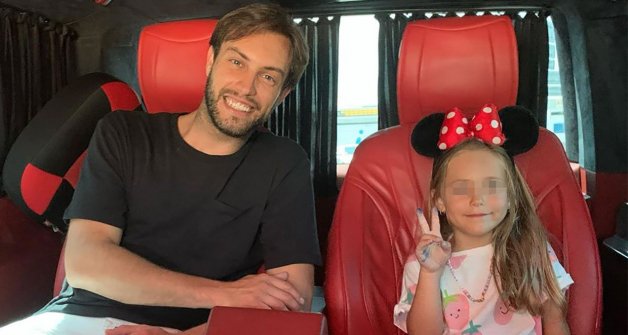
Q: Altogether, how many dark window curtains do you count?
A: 3